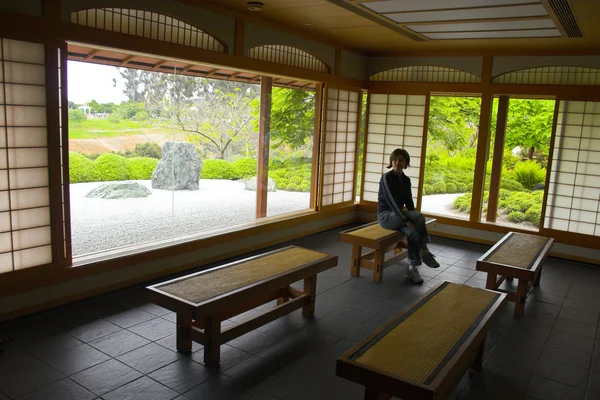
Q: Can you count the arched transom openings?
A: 4